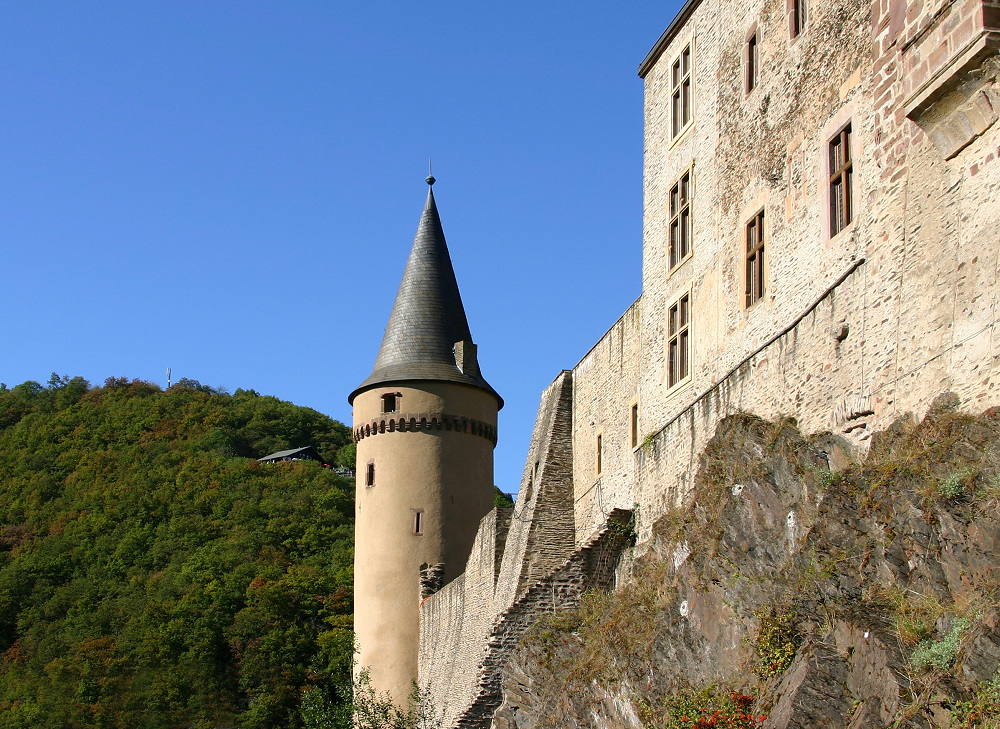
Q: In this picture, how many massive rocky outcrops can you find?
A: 1